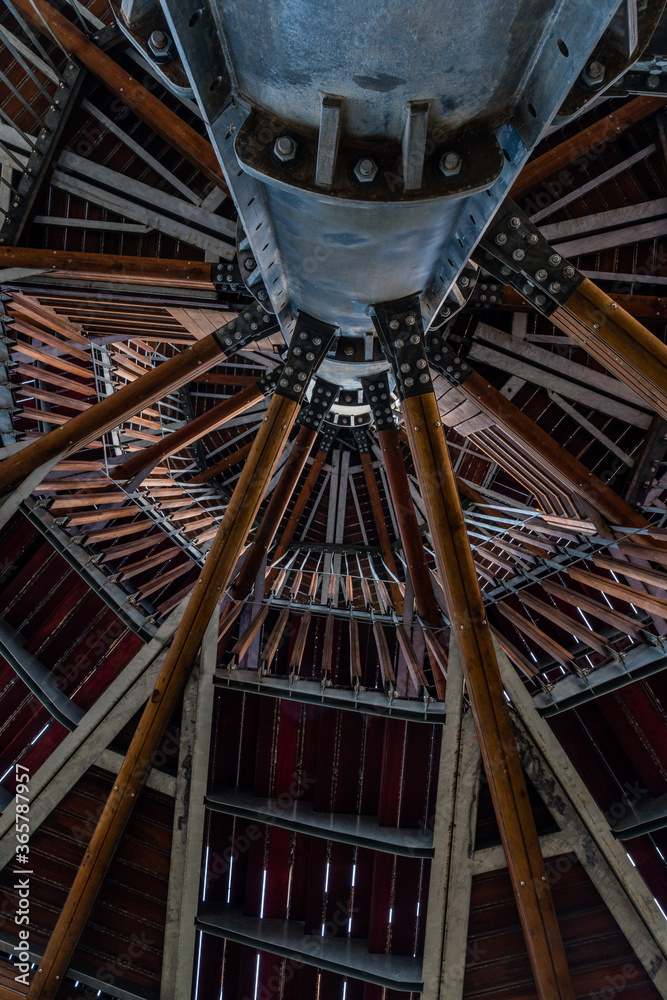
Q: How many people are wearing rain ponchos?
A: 0